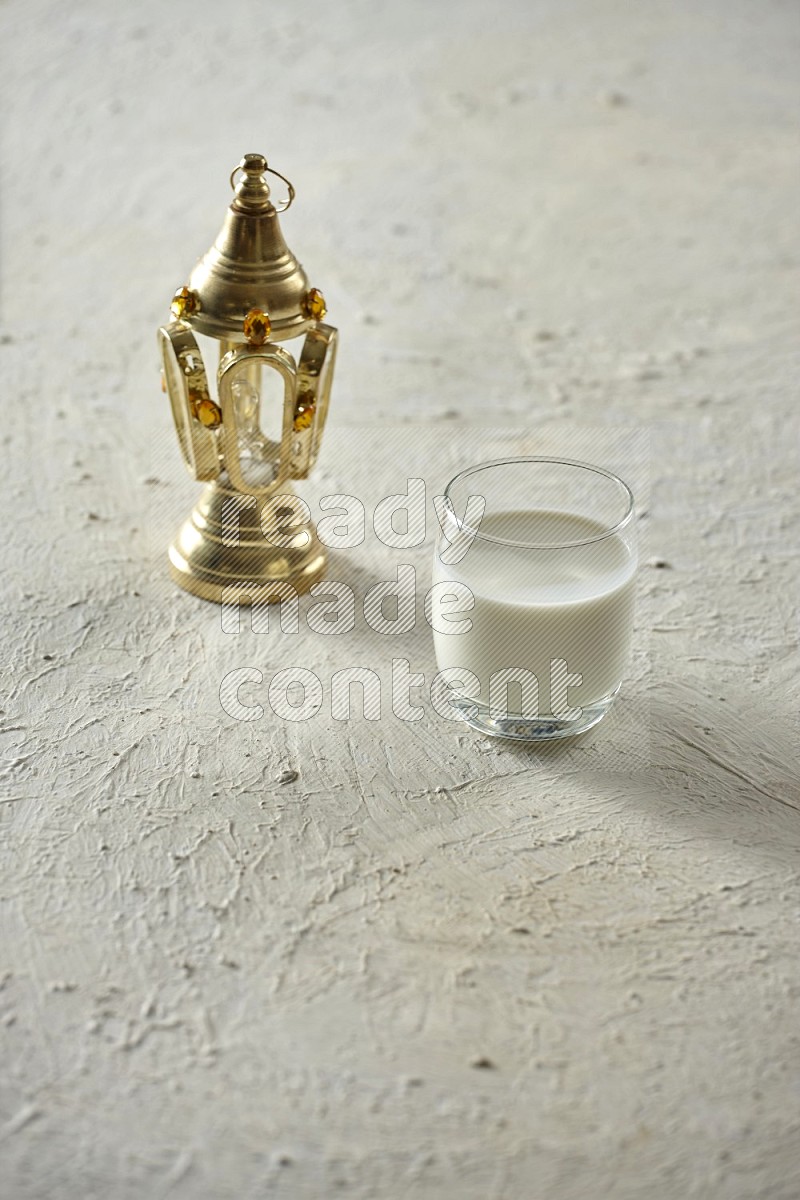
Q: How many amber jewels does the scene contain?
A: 5